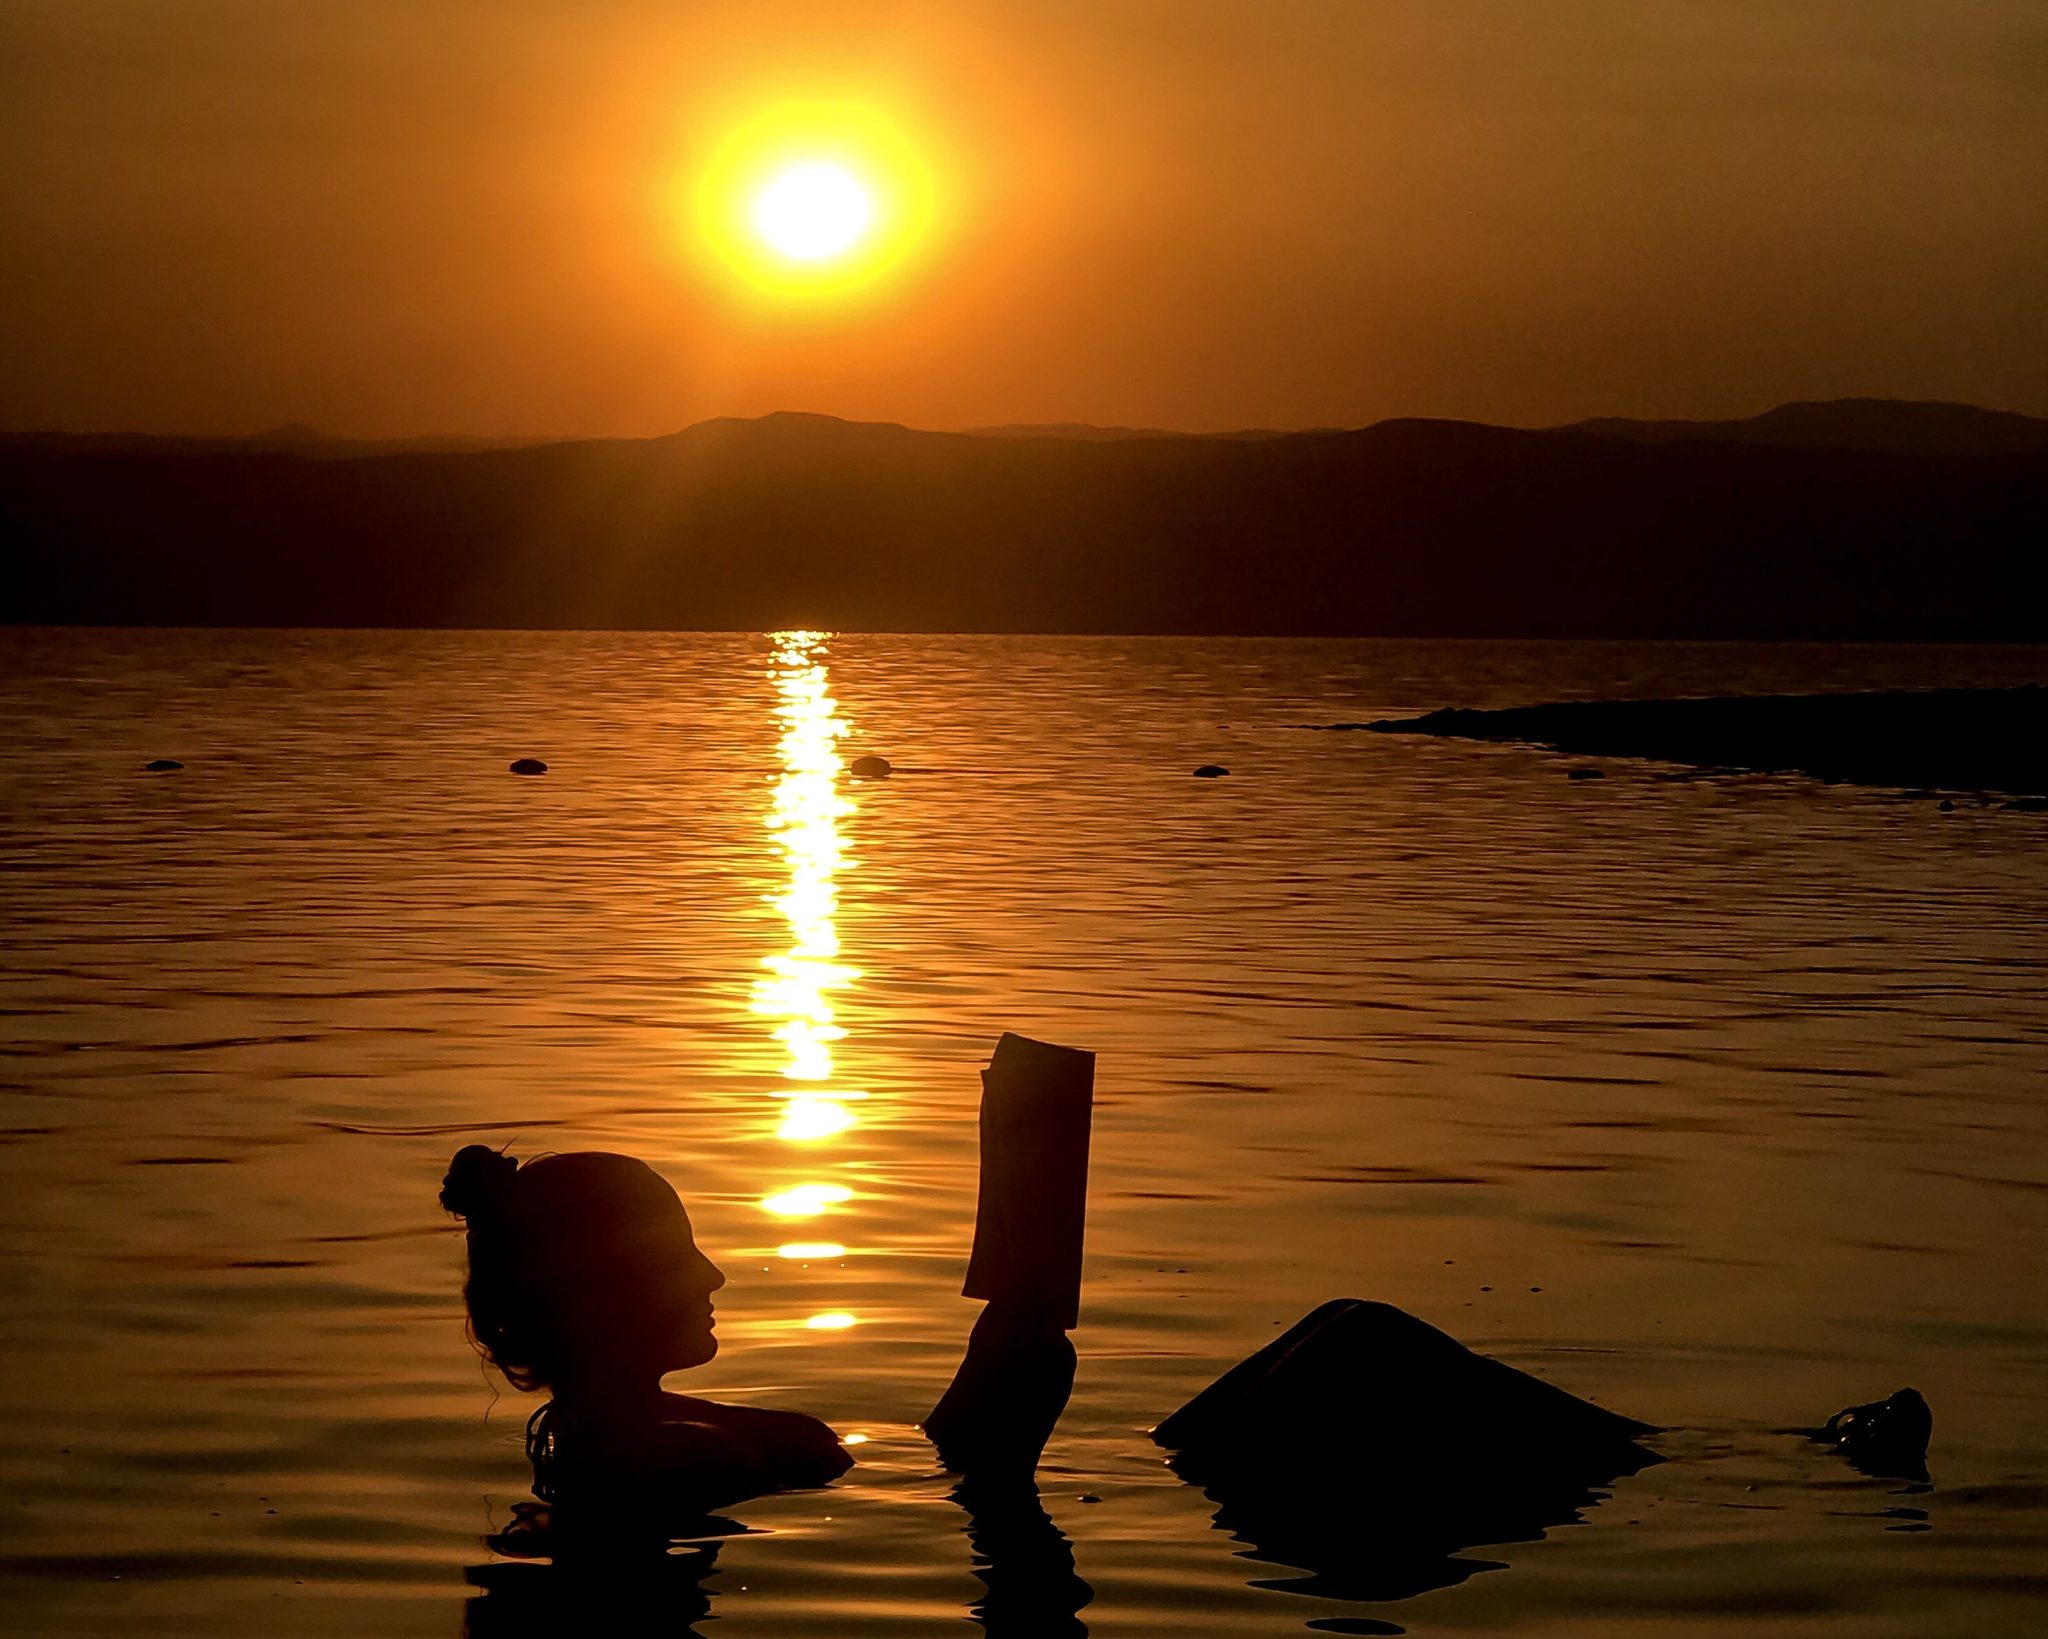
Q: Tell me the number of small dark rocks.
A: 5